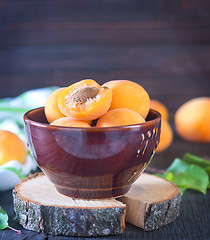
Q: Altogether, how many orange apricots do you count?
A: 9